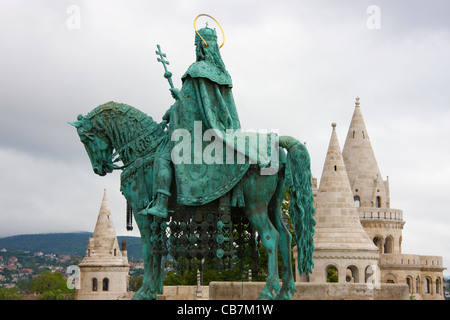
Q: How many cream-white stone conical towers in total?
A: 3